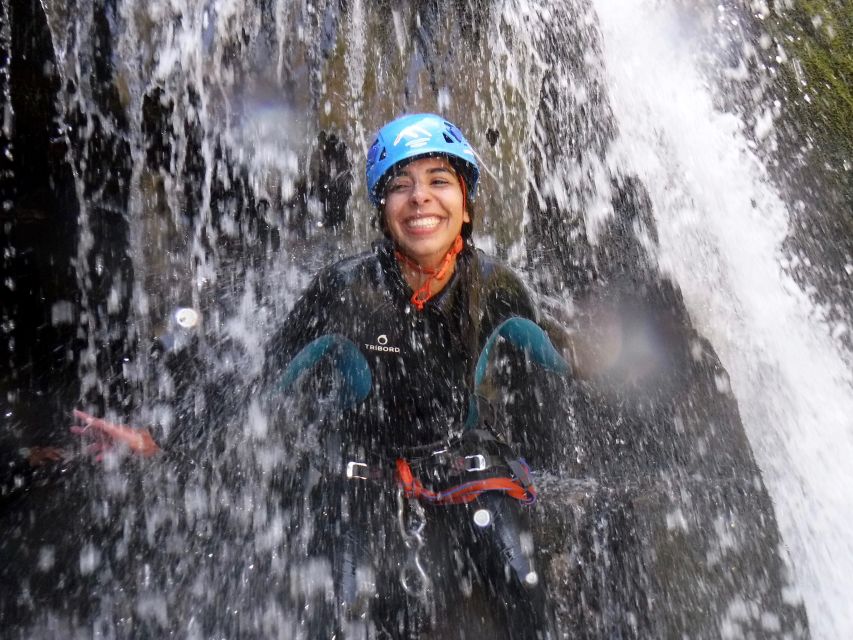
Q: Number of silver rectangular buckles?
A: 2